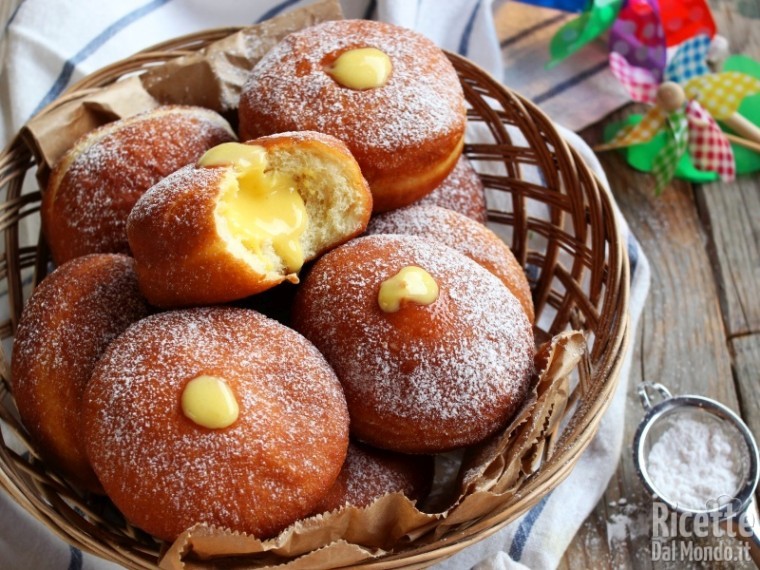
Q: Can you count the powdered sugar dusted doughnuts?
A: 9